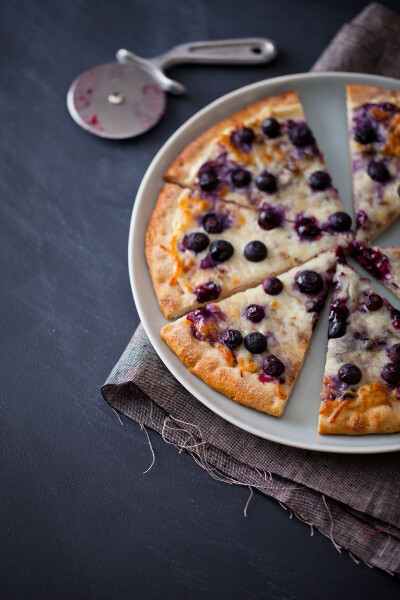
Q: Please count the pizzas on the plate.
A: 1